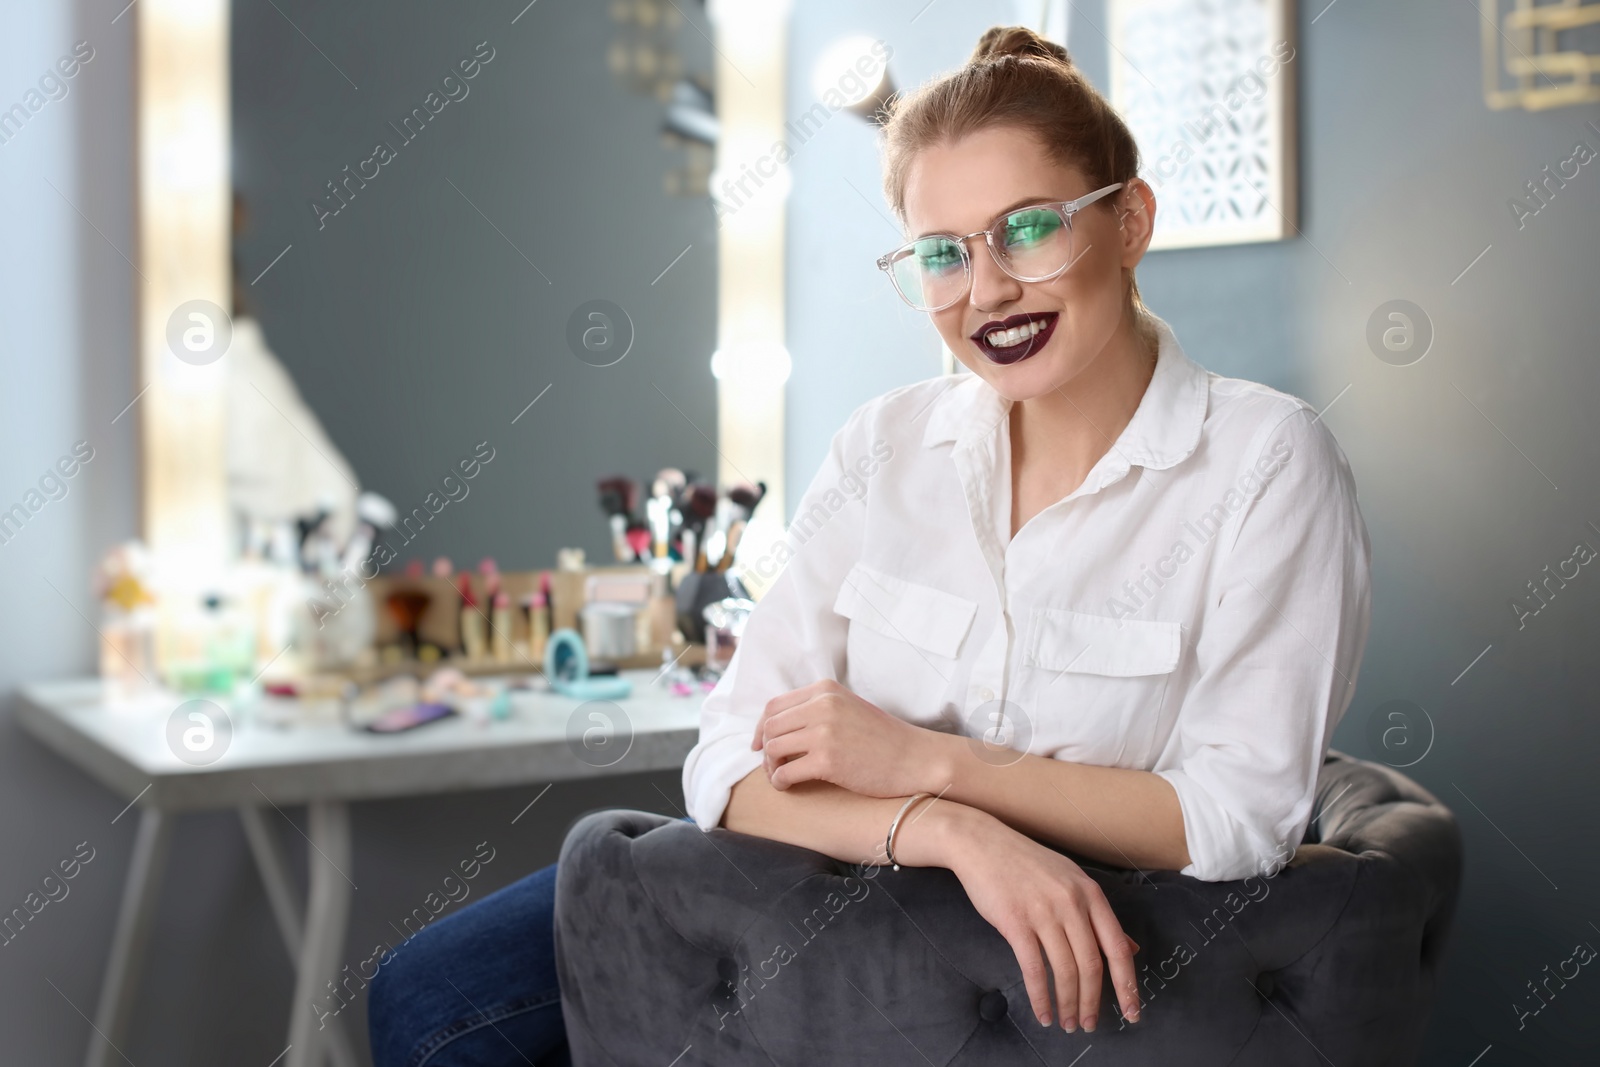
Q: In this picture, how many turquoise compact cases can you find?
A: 1